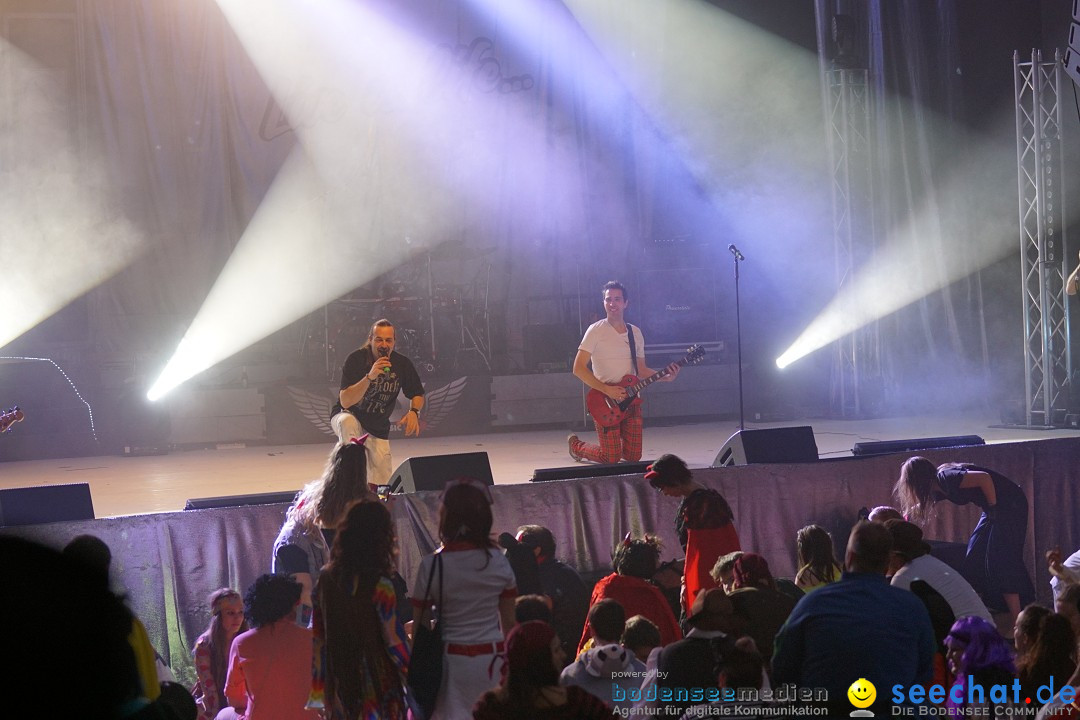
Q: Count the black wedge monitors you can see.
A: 3